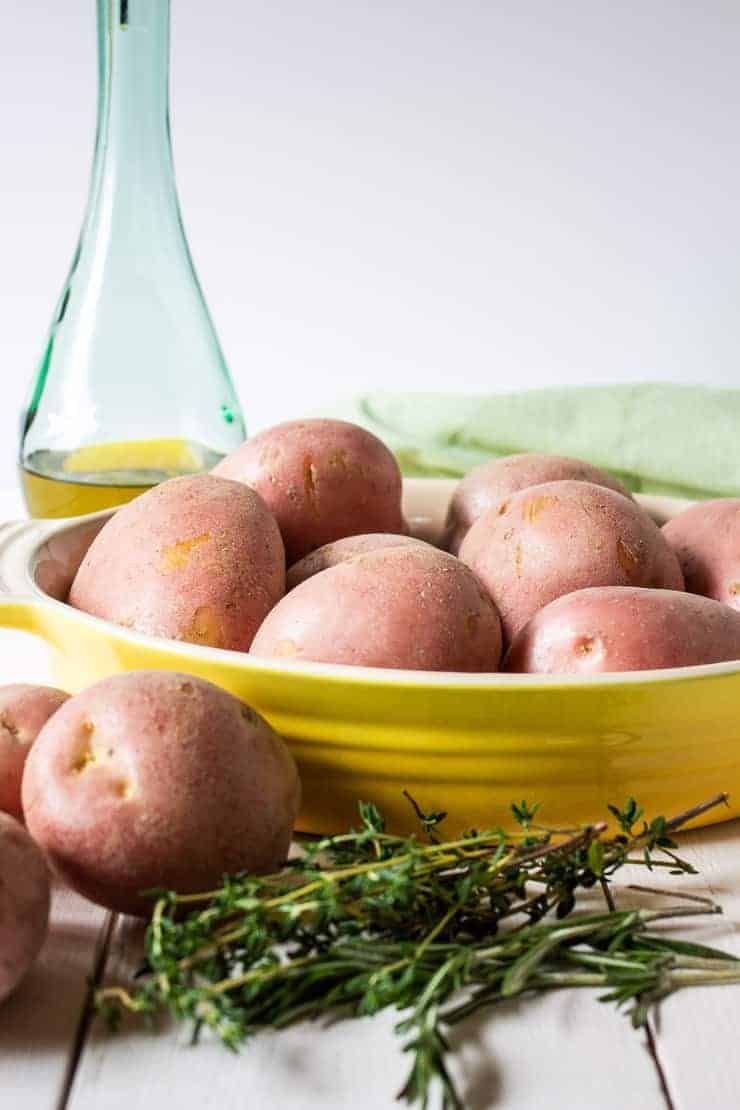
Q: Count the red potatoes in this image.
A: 11